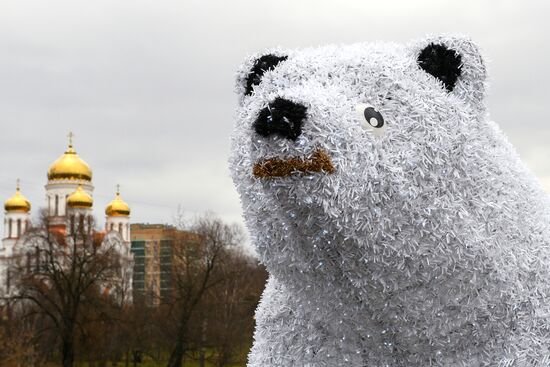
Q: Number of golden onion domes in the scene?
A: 4